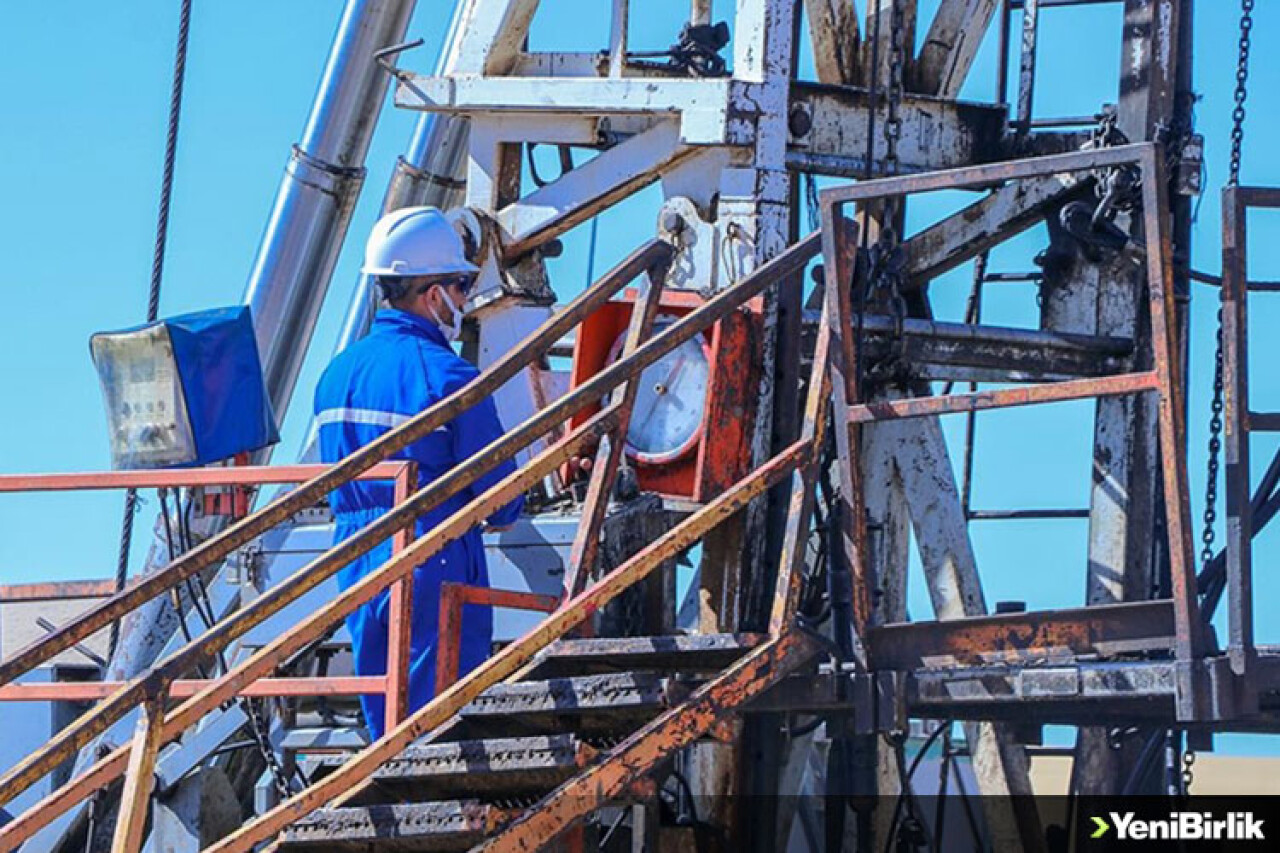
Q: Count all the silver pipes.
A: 2